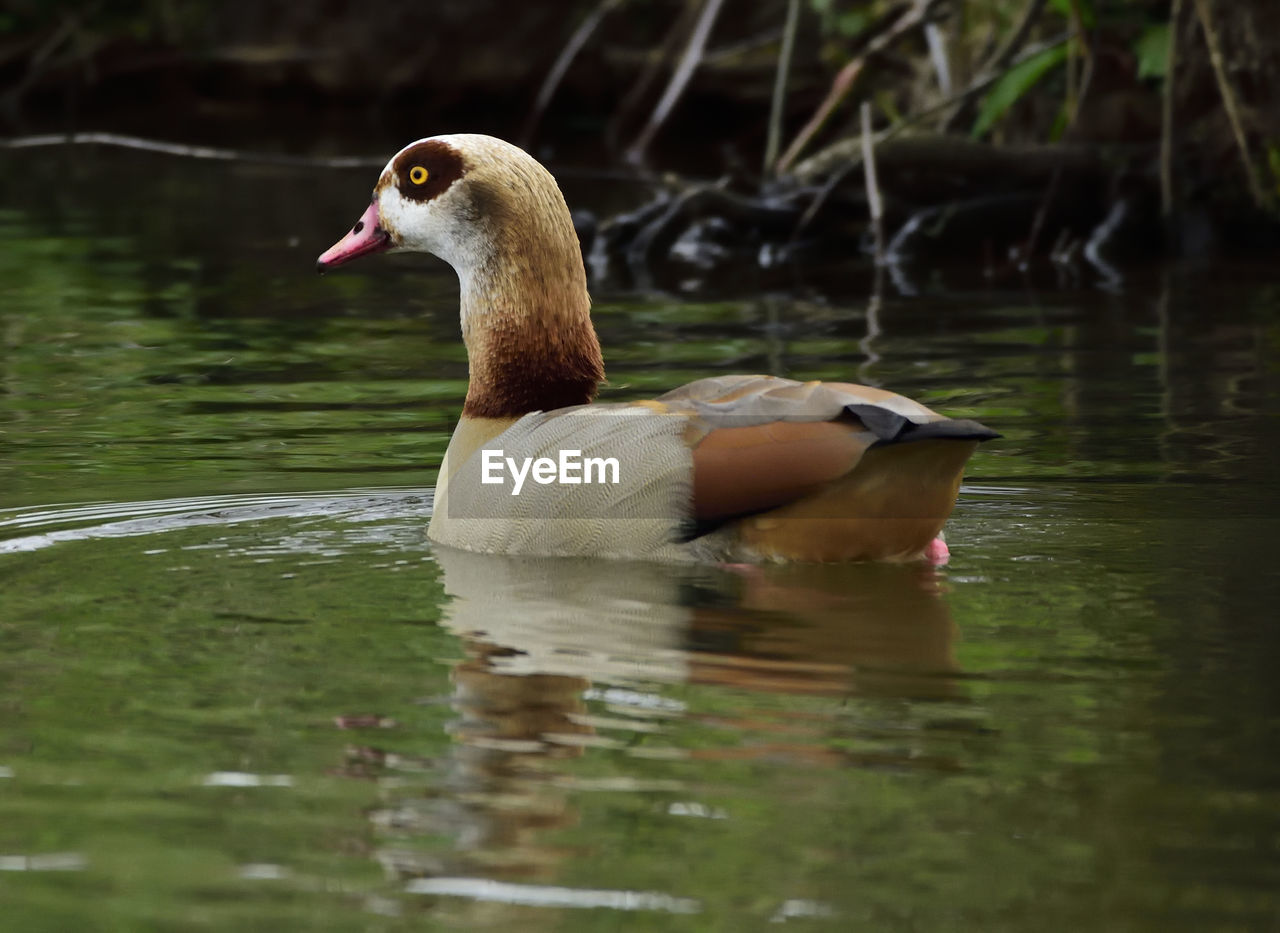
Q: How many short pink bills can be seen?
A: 1